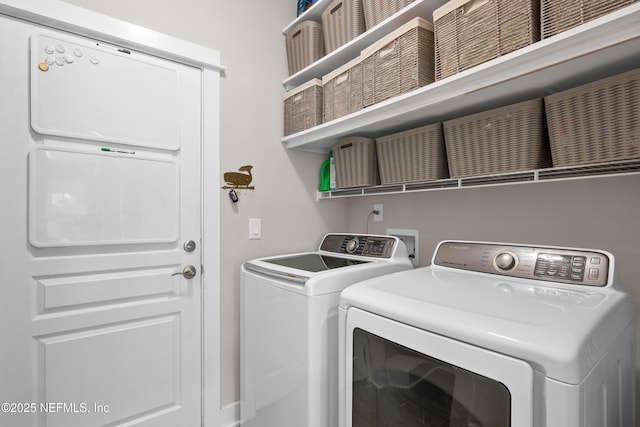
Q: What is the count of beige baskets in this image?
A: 12